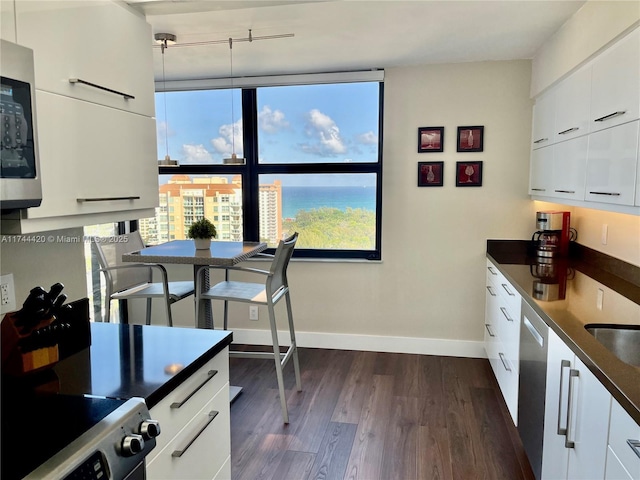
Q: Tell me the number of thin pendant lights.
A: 2